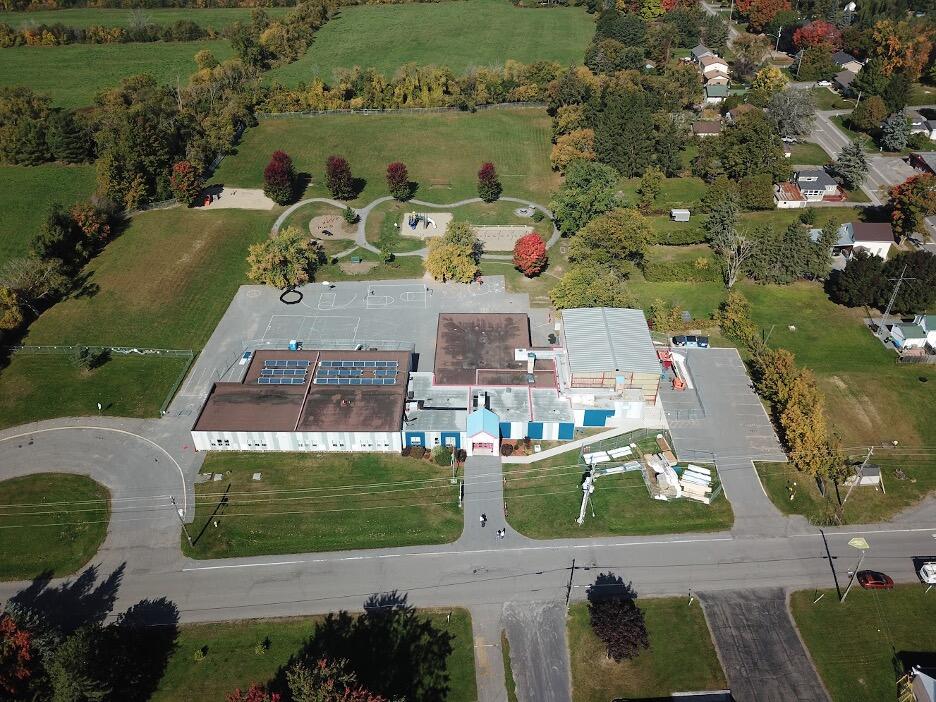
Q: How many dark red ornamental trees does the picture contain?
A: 4